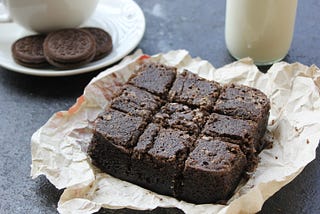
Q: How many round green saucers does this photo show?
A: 0